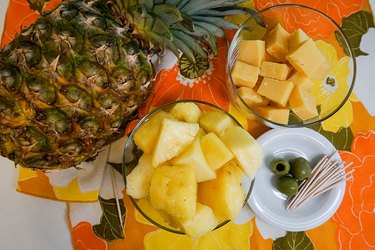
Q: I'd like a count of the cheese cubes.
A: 11